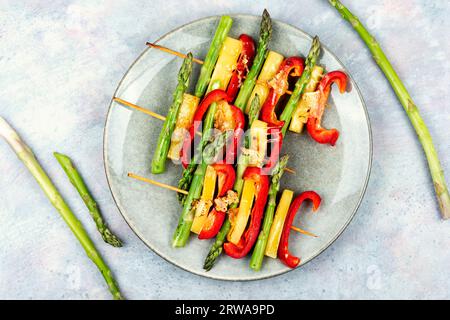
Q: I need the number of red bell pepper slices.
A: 9